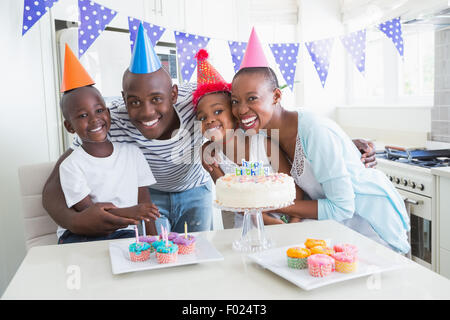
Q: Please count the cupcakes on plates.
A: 12